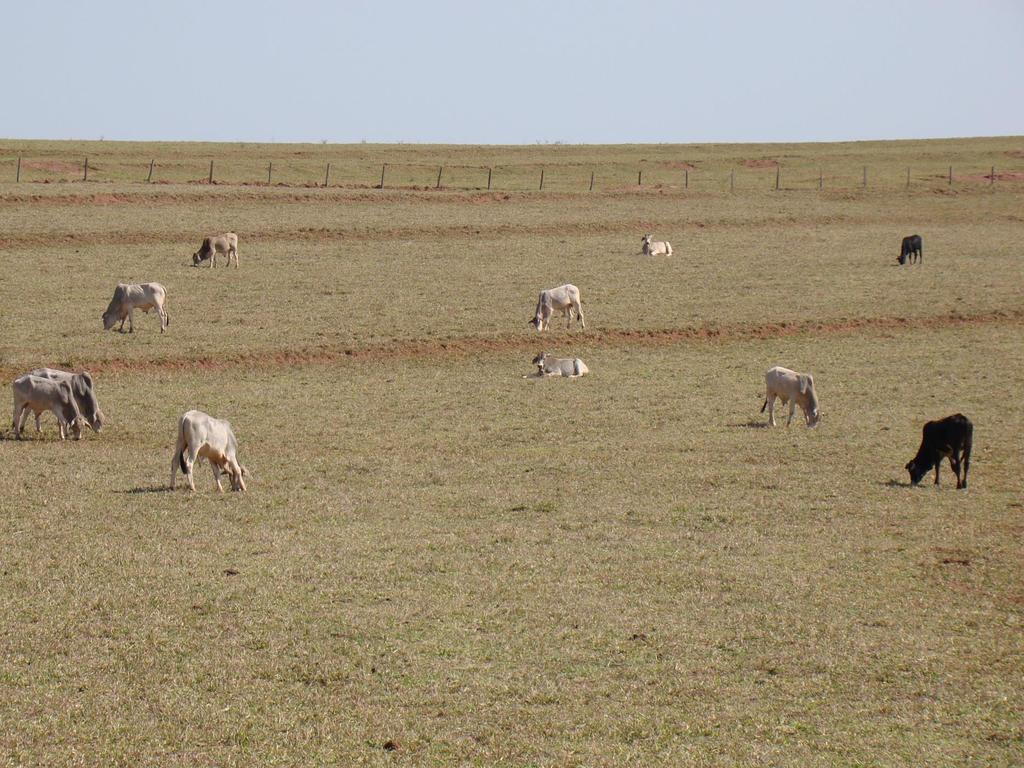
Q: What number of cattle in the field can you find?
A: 11